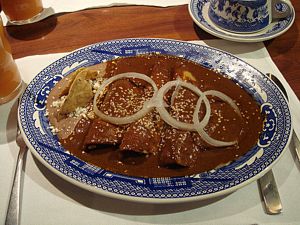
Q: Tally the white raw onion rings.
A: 3